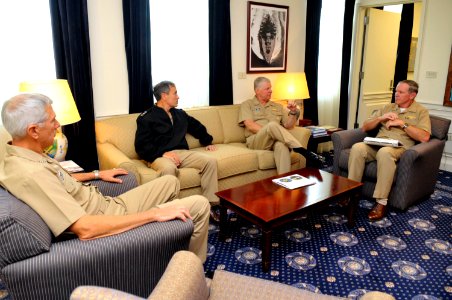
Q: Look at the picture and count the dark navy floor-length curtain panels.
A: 6